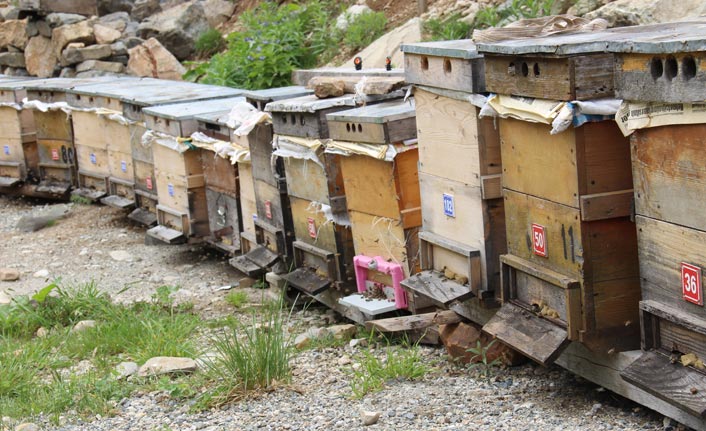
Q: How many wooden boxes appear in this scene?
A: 14